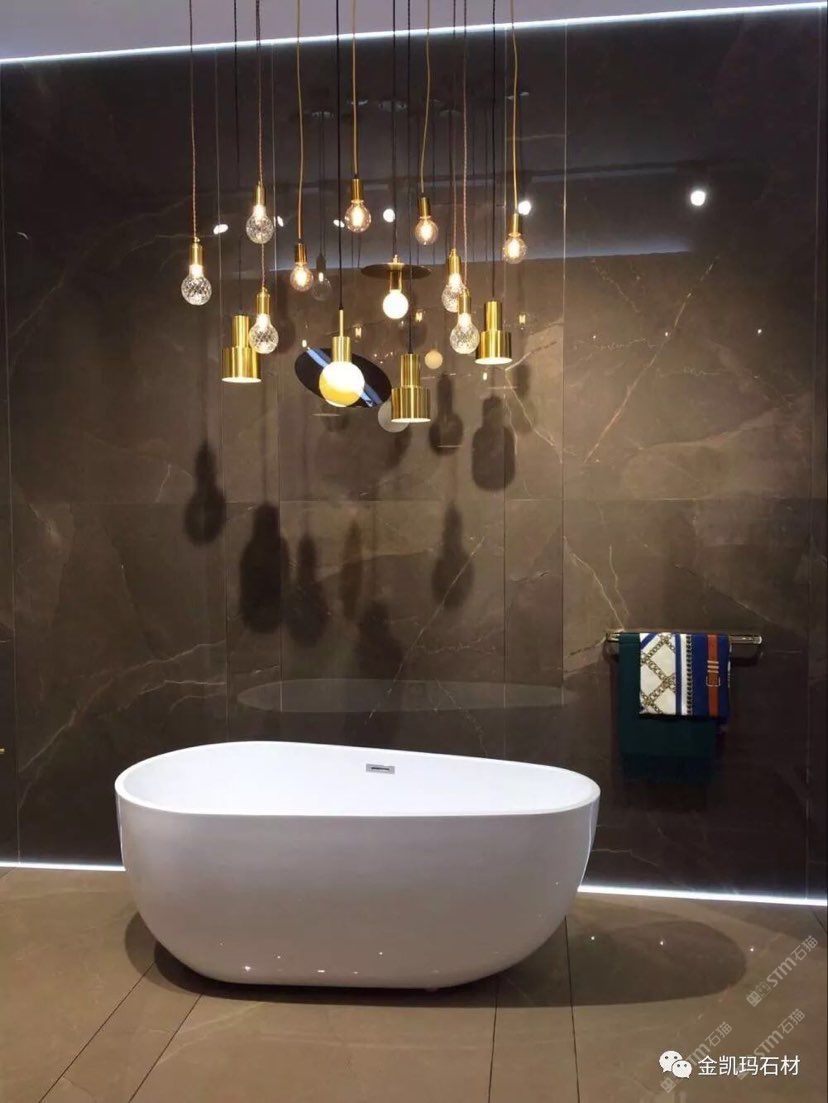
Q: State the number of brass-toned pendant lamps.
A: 14